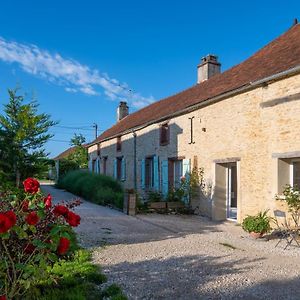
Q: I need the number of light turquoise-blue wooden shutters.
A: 8